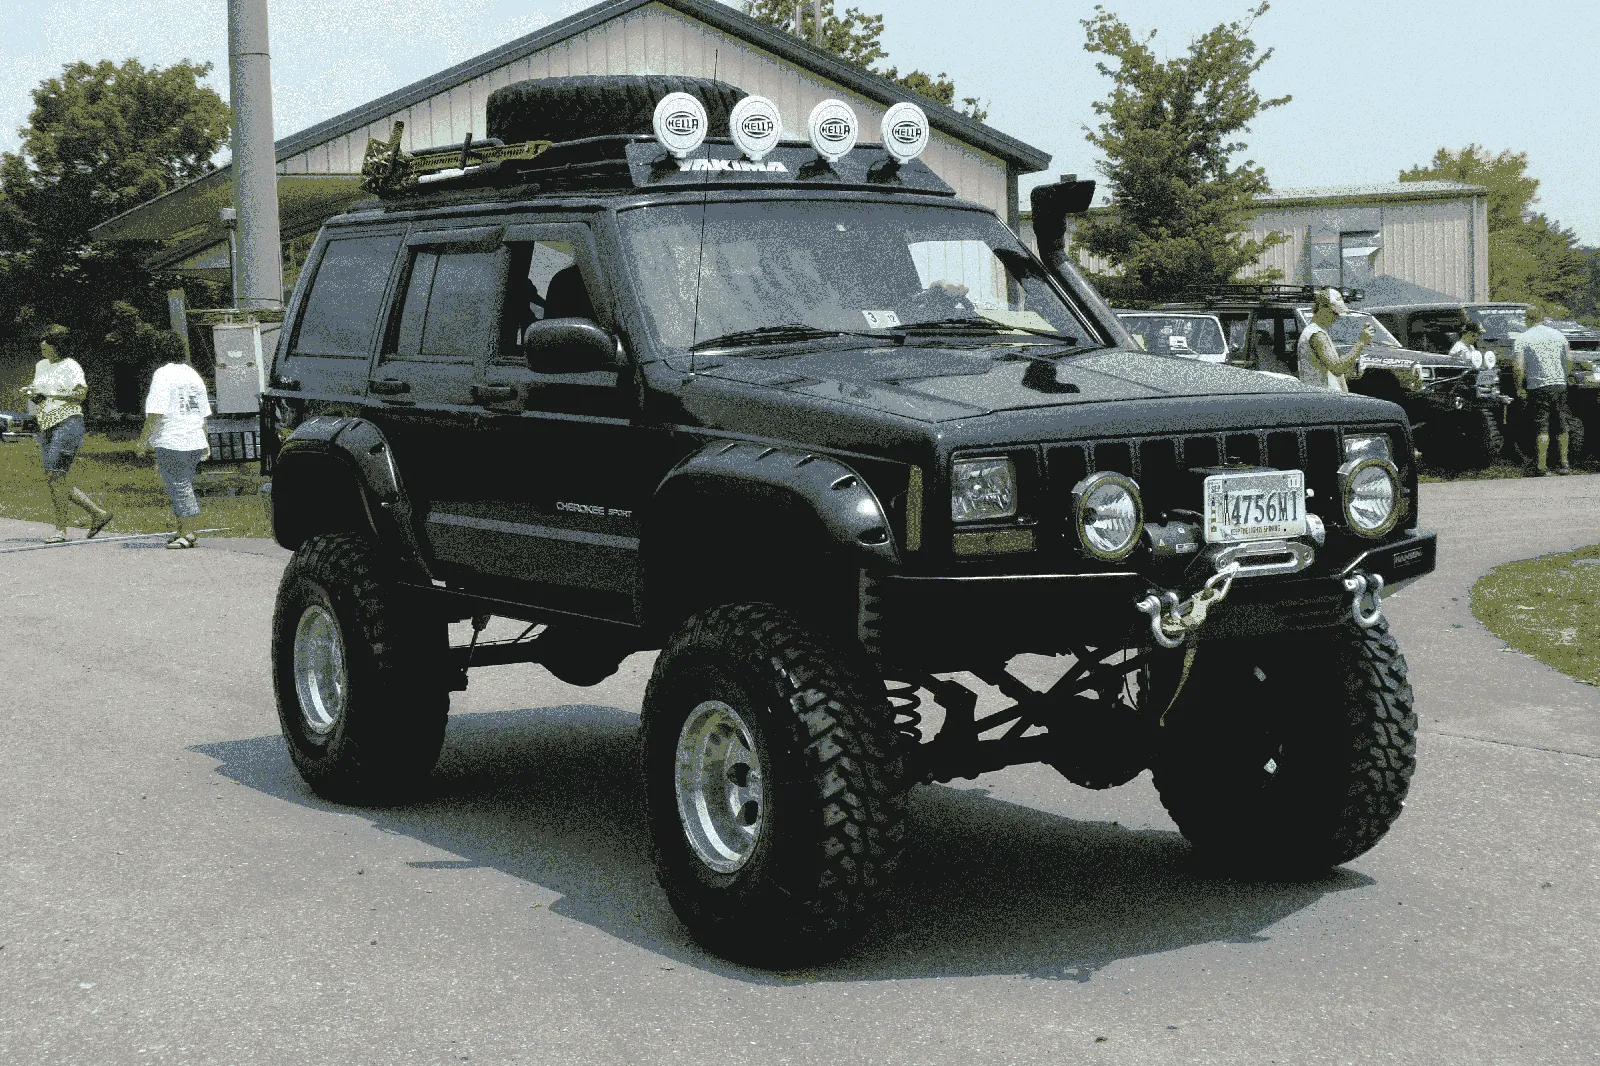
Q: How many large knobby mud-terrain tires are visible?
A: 4